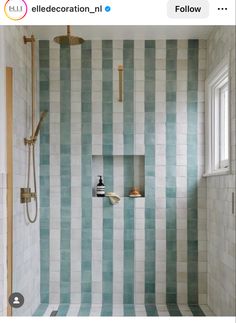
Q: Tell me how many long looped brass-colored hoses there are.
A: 1